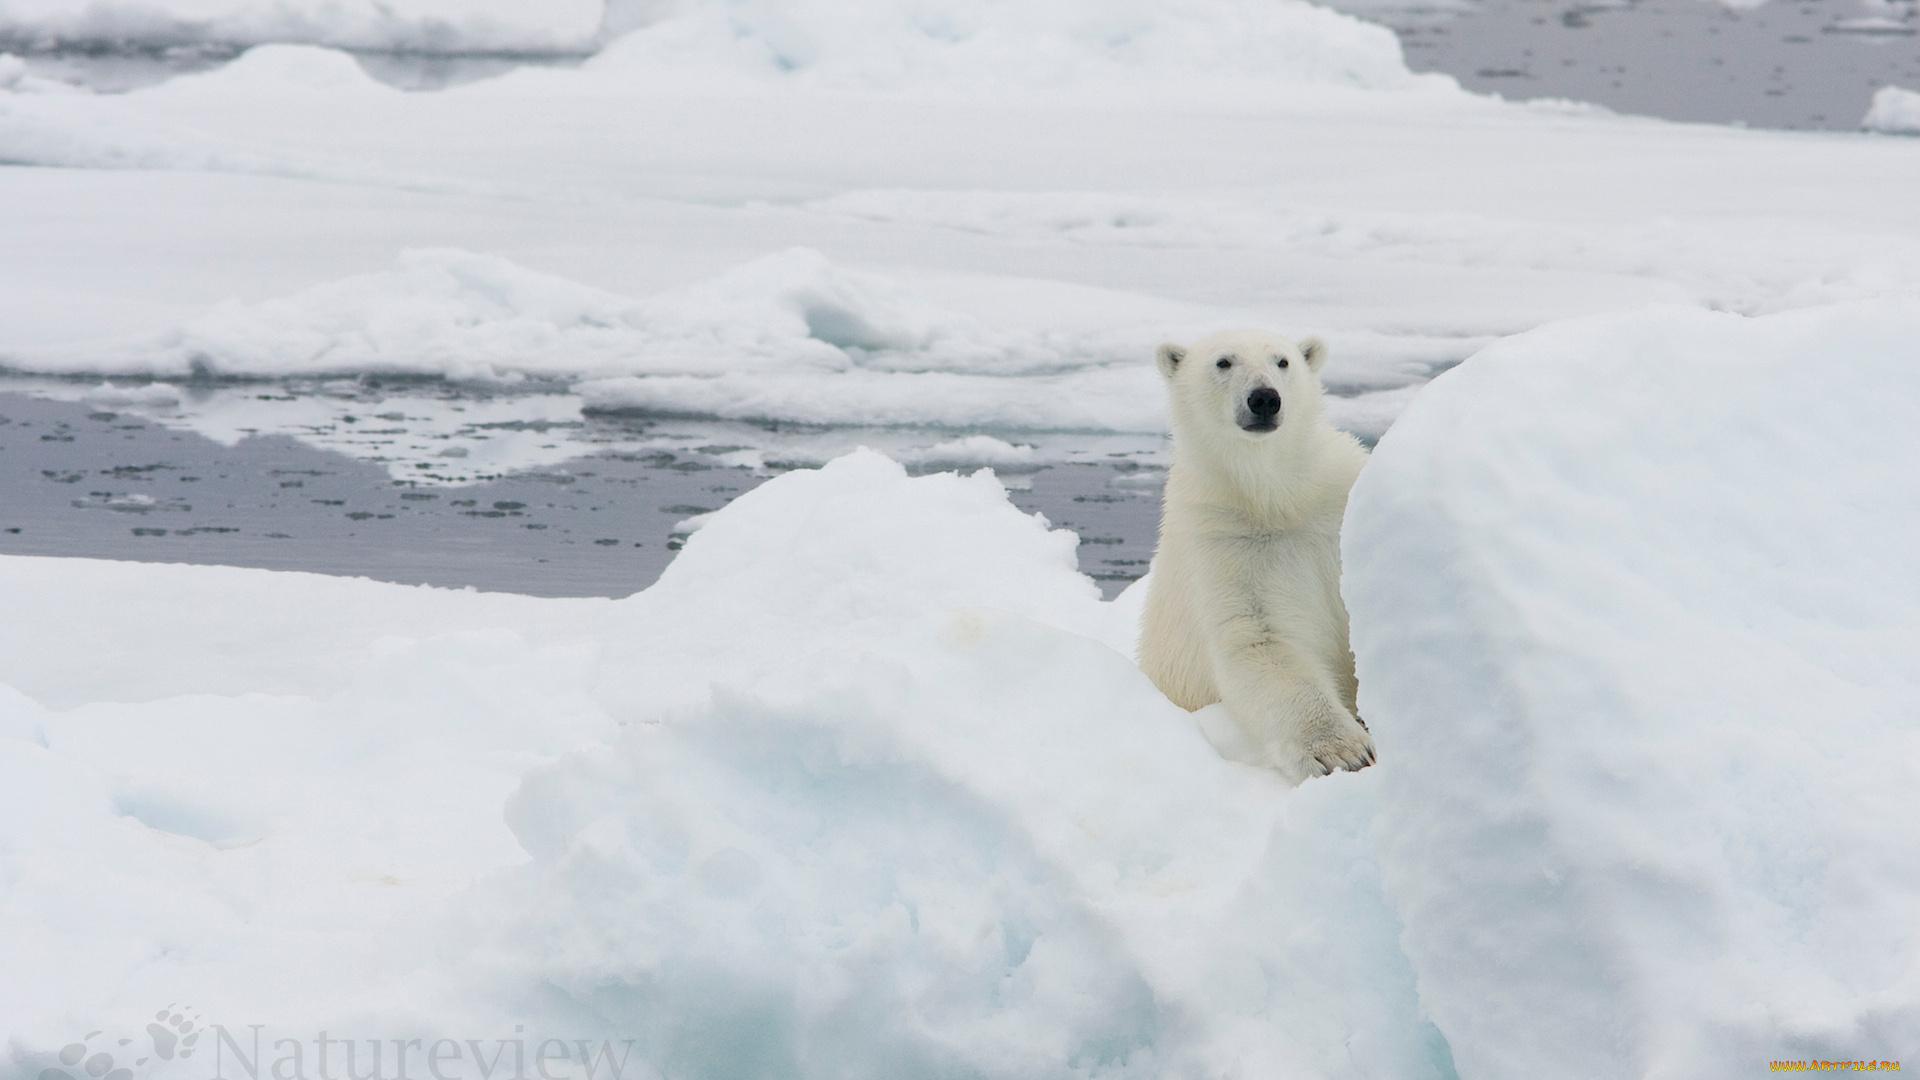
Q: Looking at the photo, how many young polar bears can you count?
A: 1